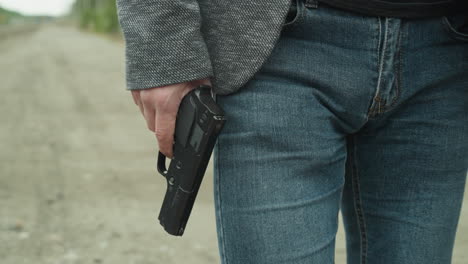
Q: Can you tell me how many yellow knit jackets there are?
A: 0